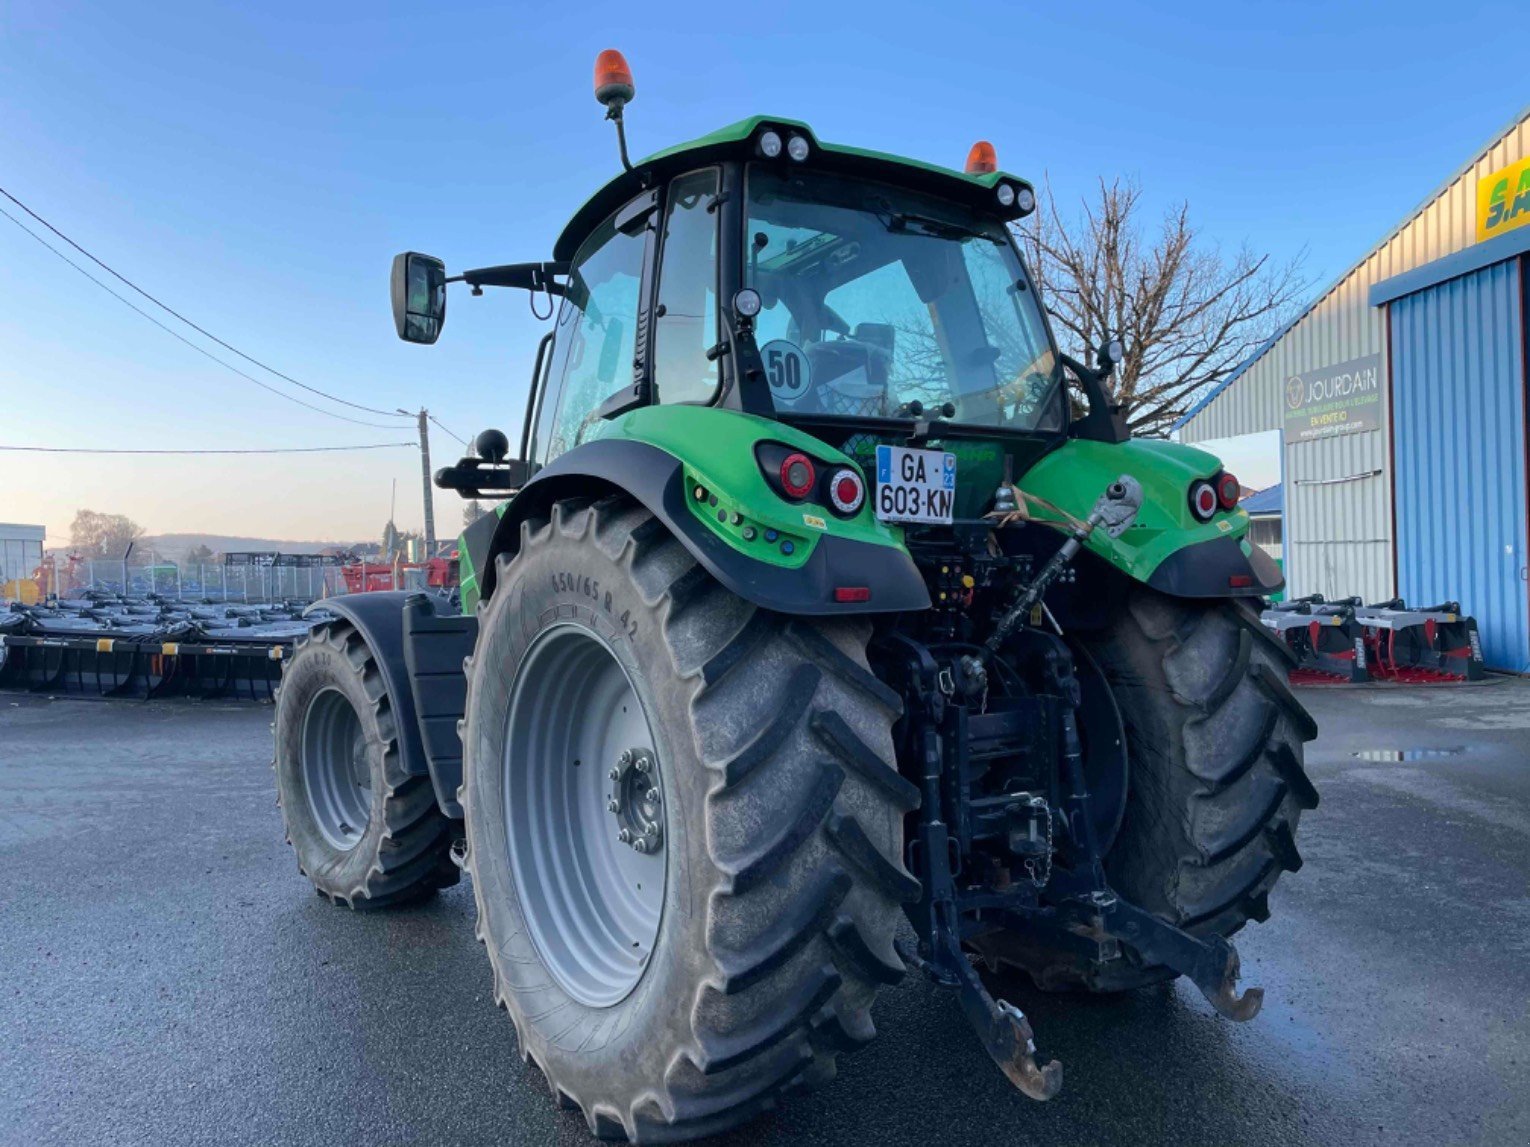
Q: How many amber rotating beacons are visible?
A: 2